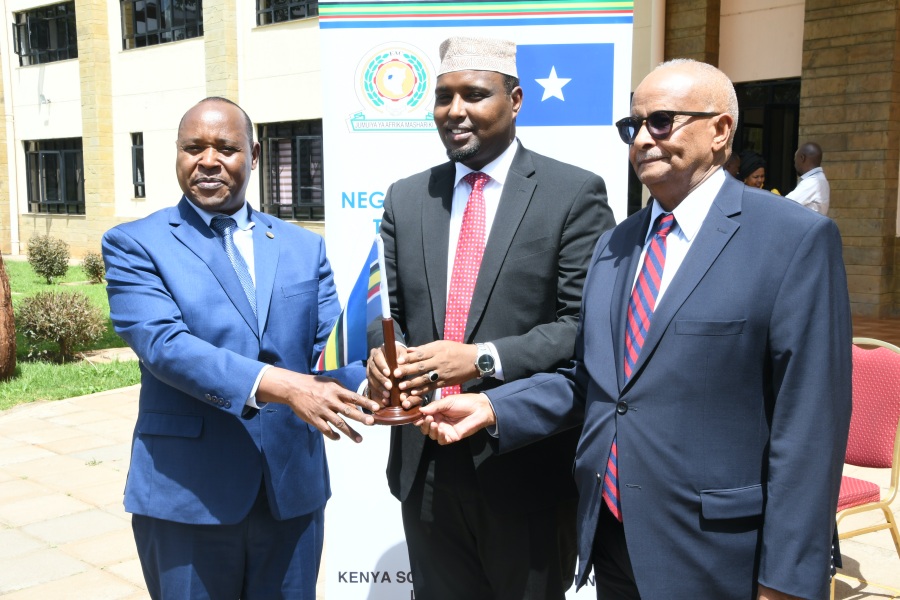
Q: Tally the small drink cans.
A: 0